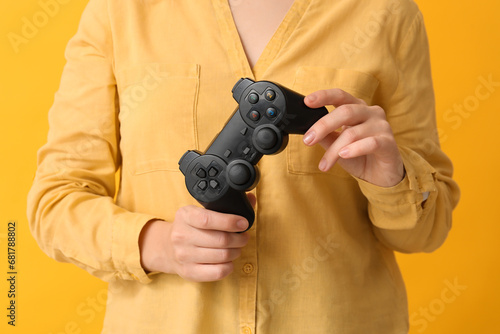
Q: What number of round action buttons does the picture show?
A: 4